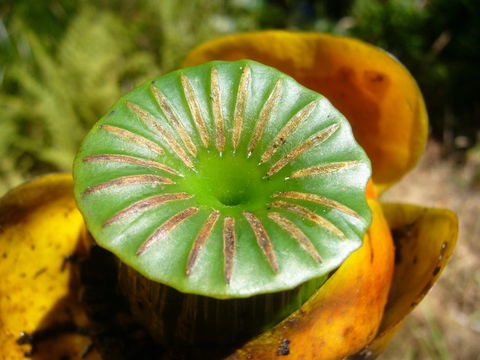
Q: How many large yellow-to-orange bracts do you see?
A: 4